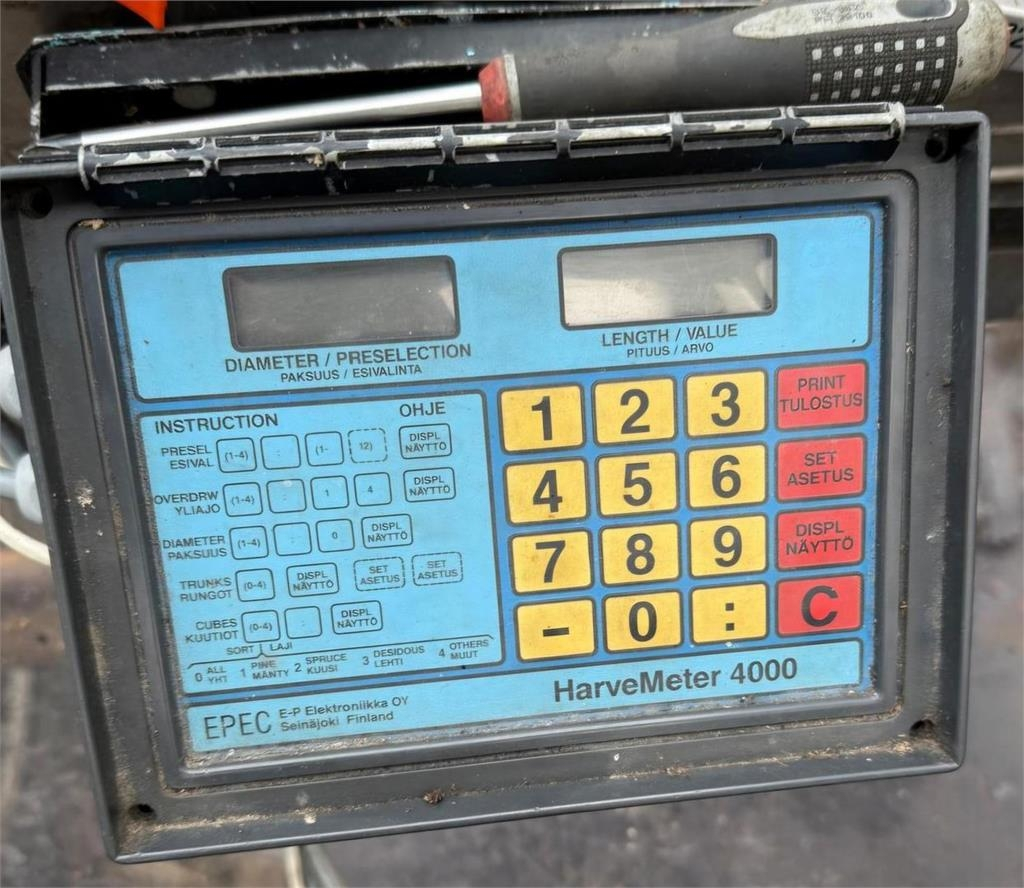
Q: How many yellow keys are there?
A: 12